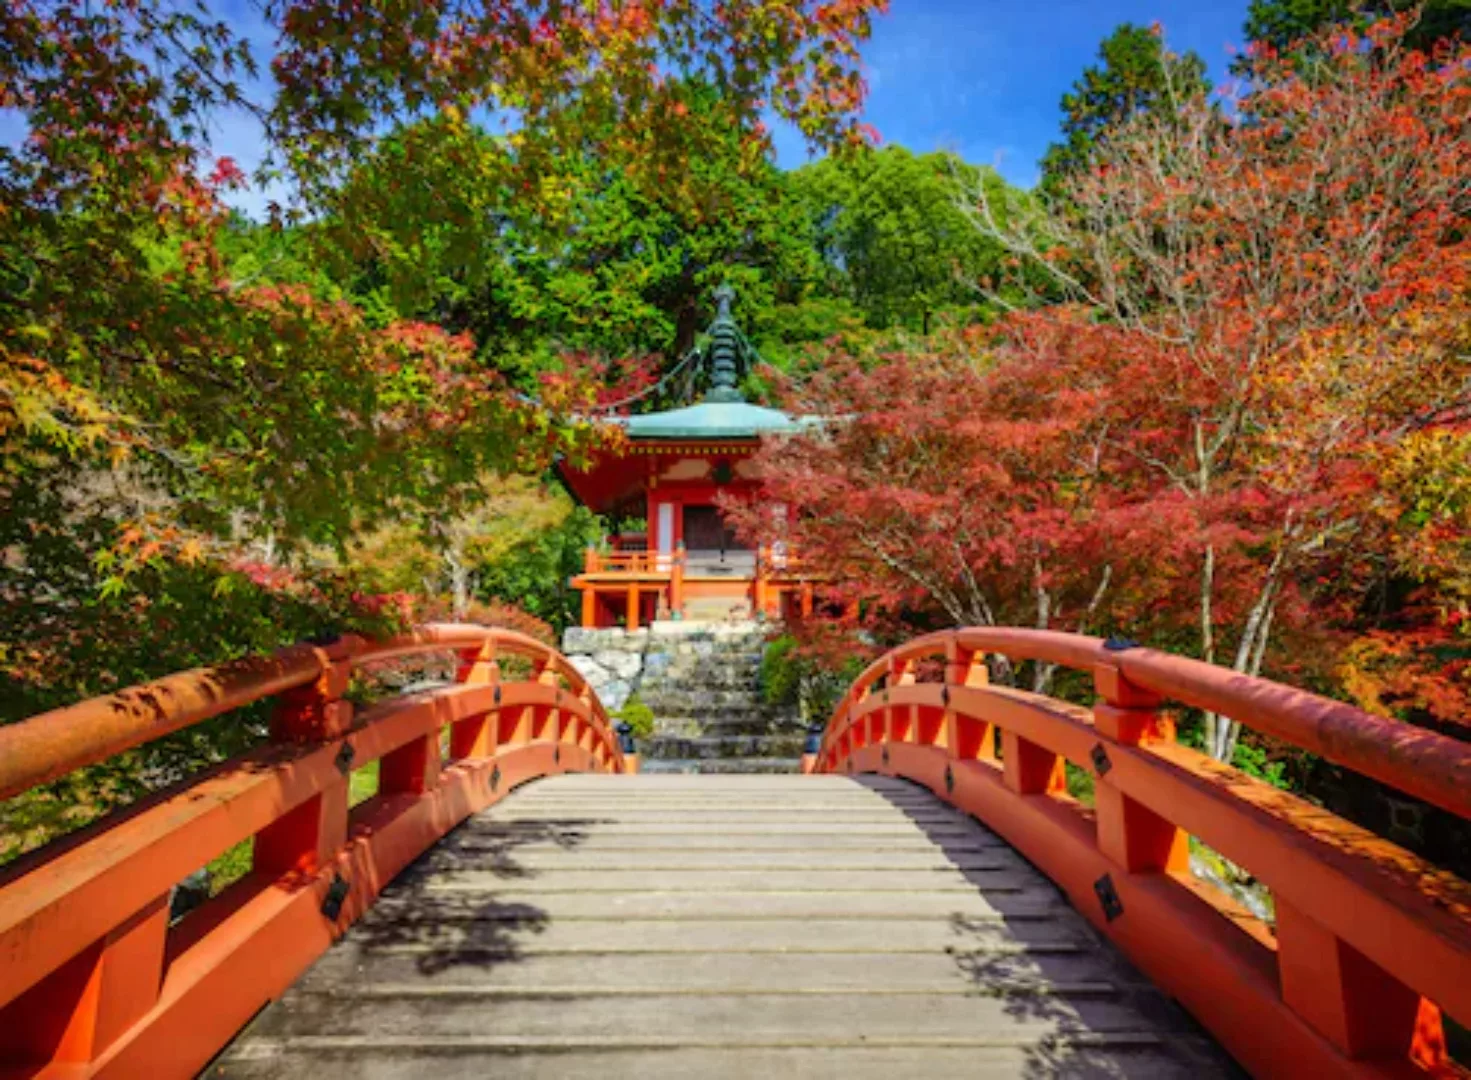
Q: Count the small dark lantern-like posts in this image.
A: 2